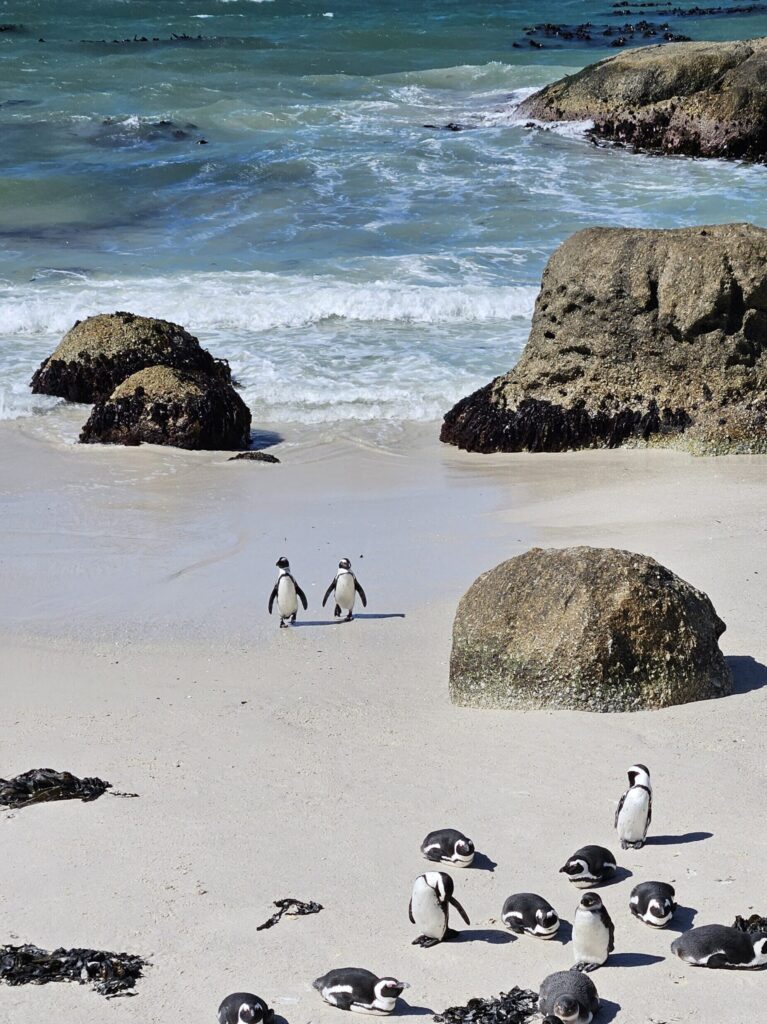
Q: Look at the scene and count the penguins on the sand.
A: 13